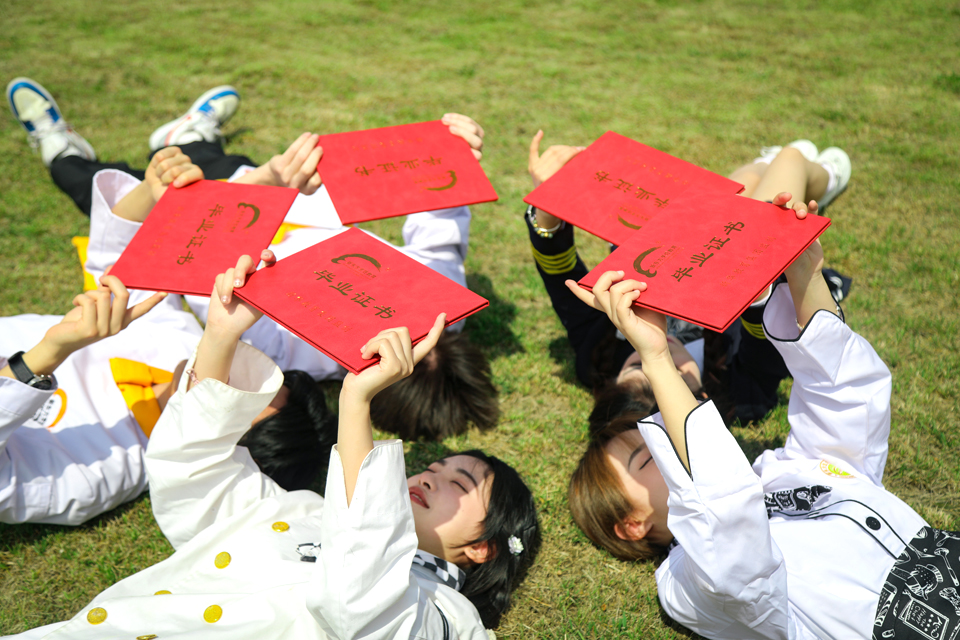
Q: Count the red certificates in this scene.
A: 5